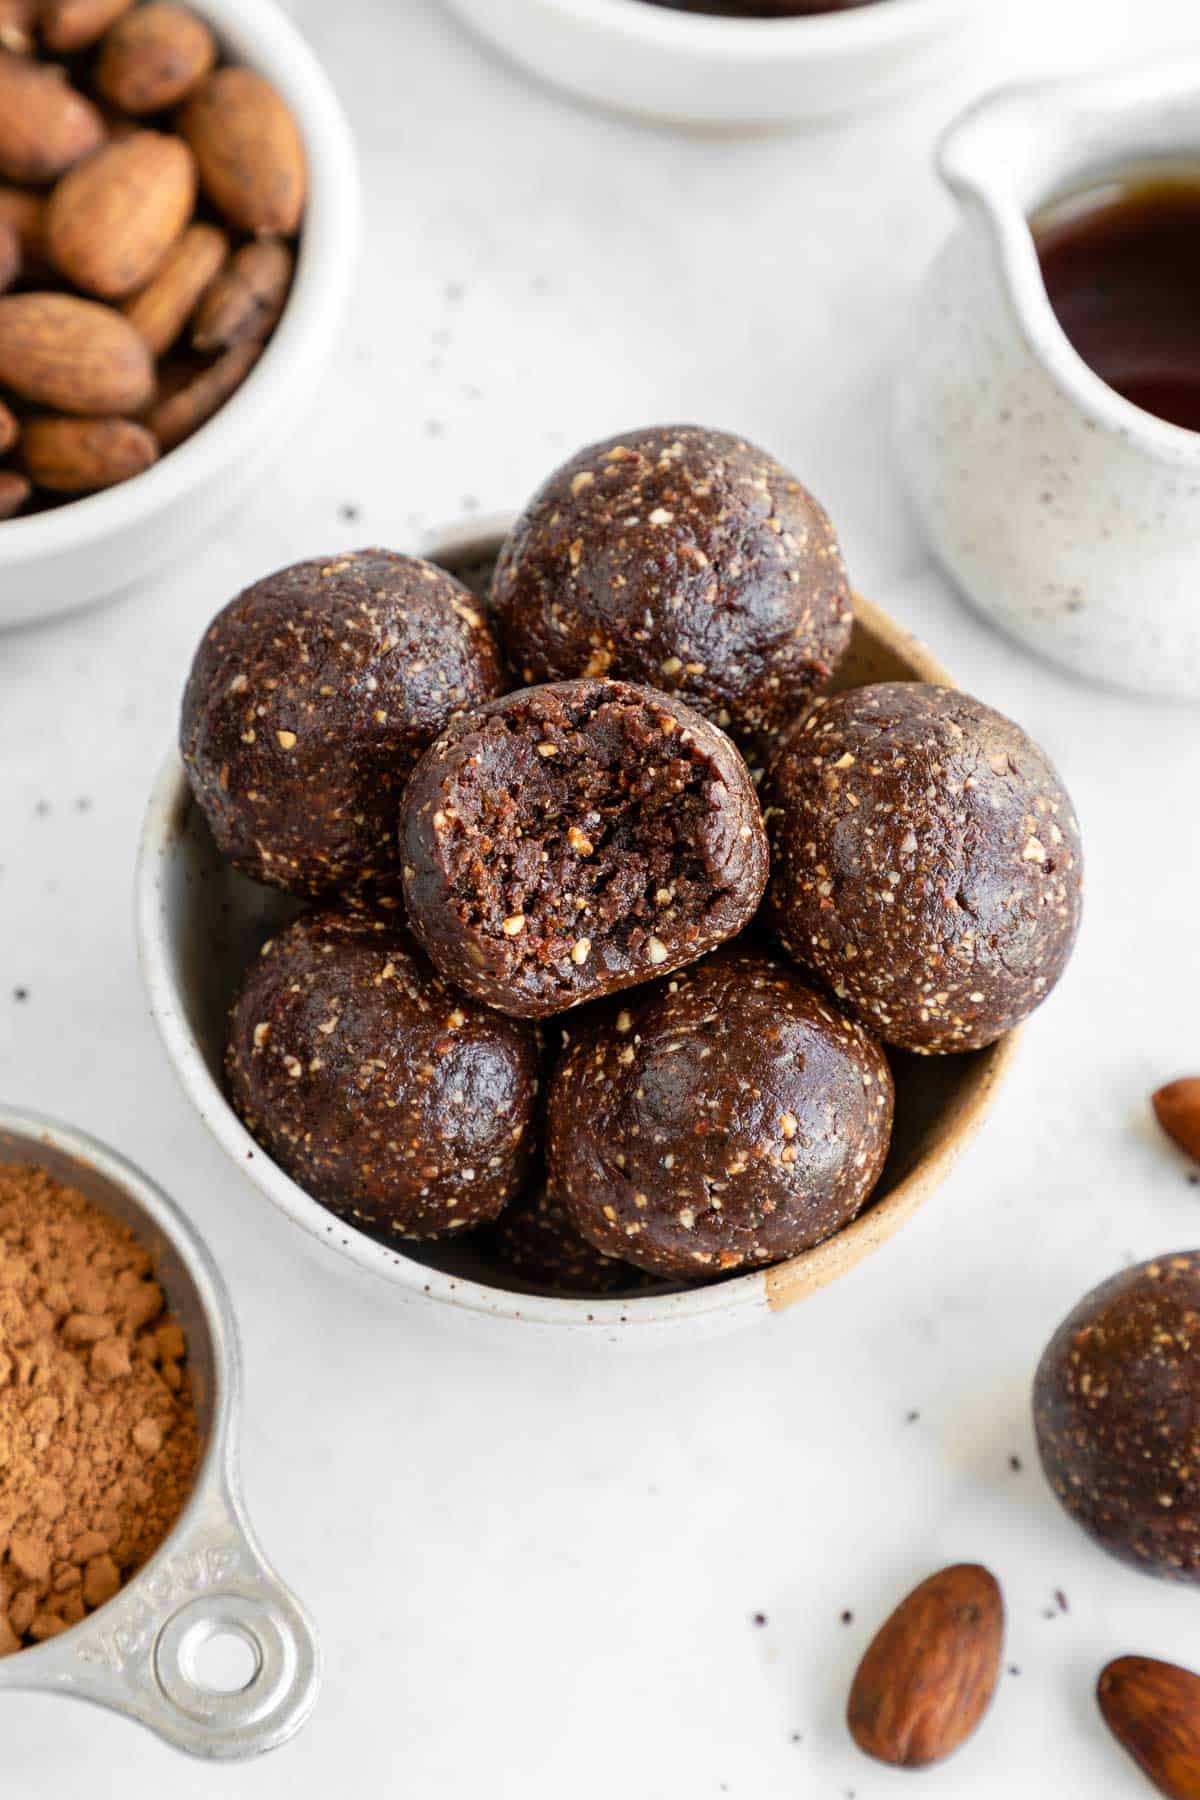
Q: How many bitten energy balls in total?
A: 1